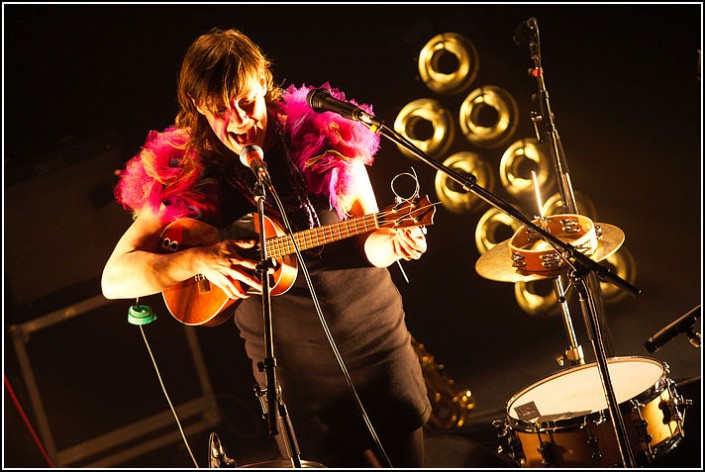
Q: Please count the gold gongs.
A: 9